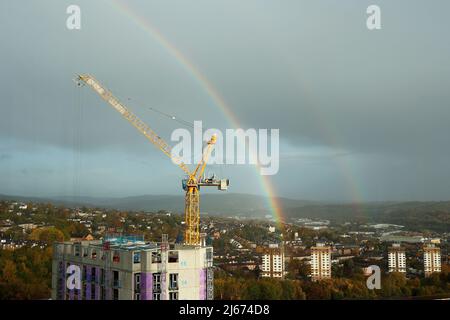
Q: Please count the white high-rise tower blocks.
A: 4